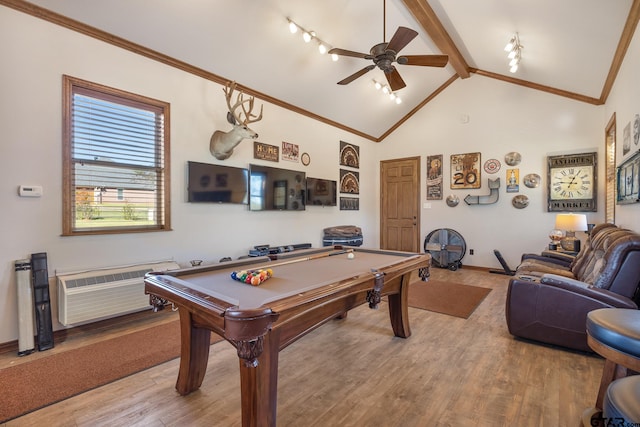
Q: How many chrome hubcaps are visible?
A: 4